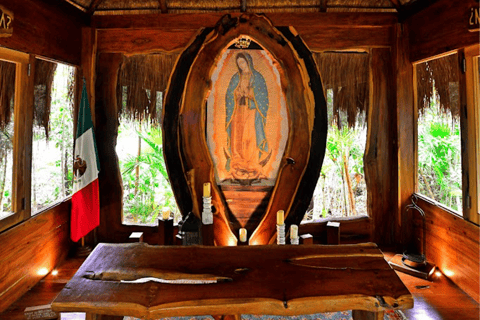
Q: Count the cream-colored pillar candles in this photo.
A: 5